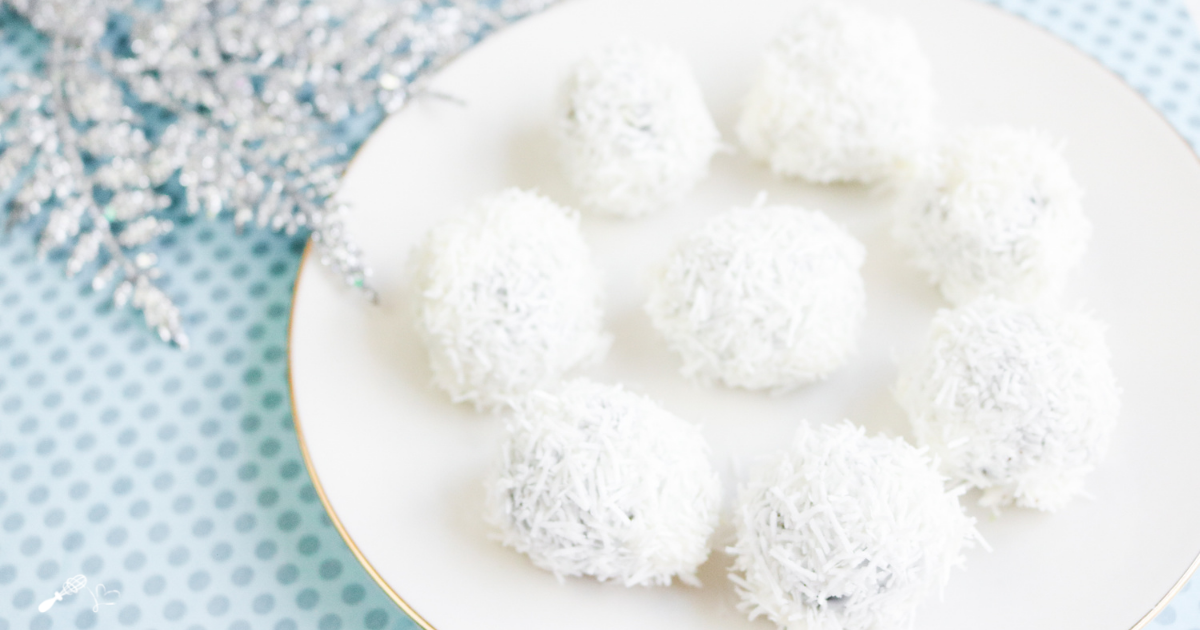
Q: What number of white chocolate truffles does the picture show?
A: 8